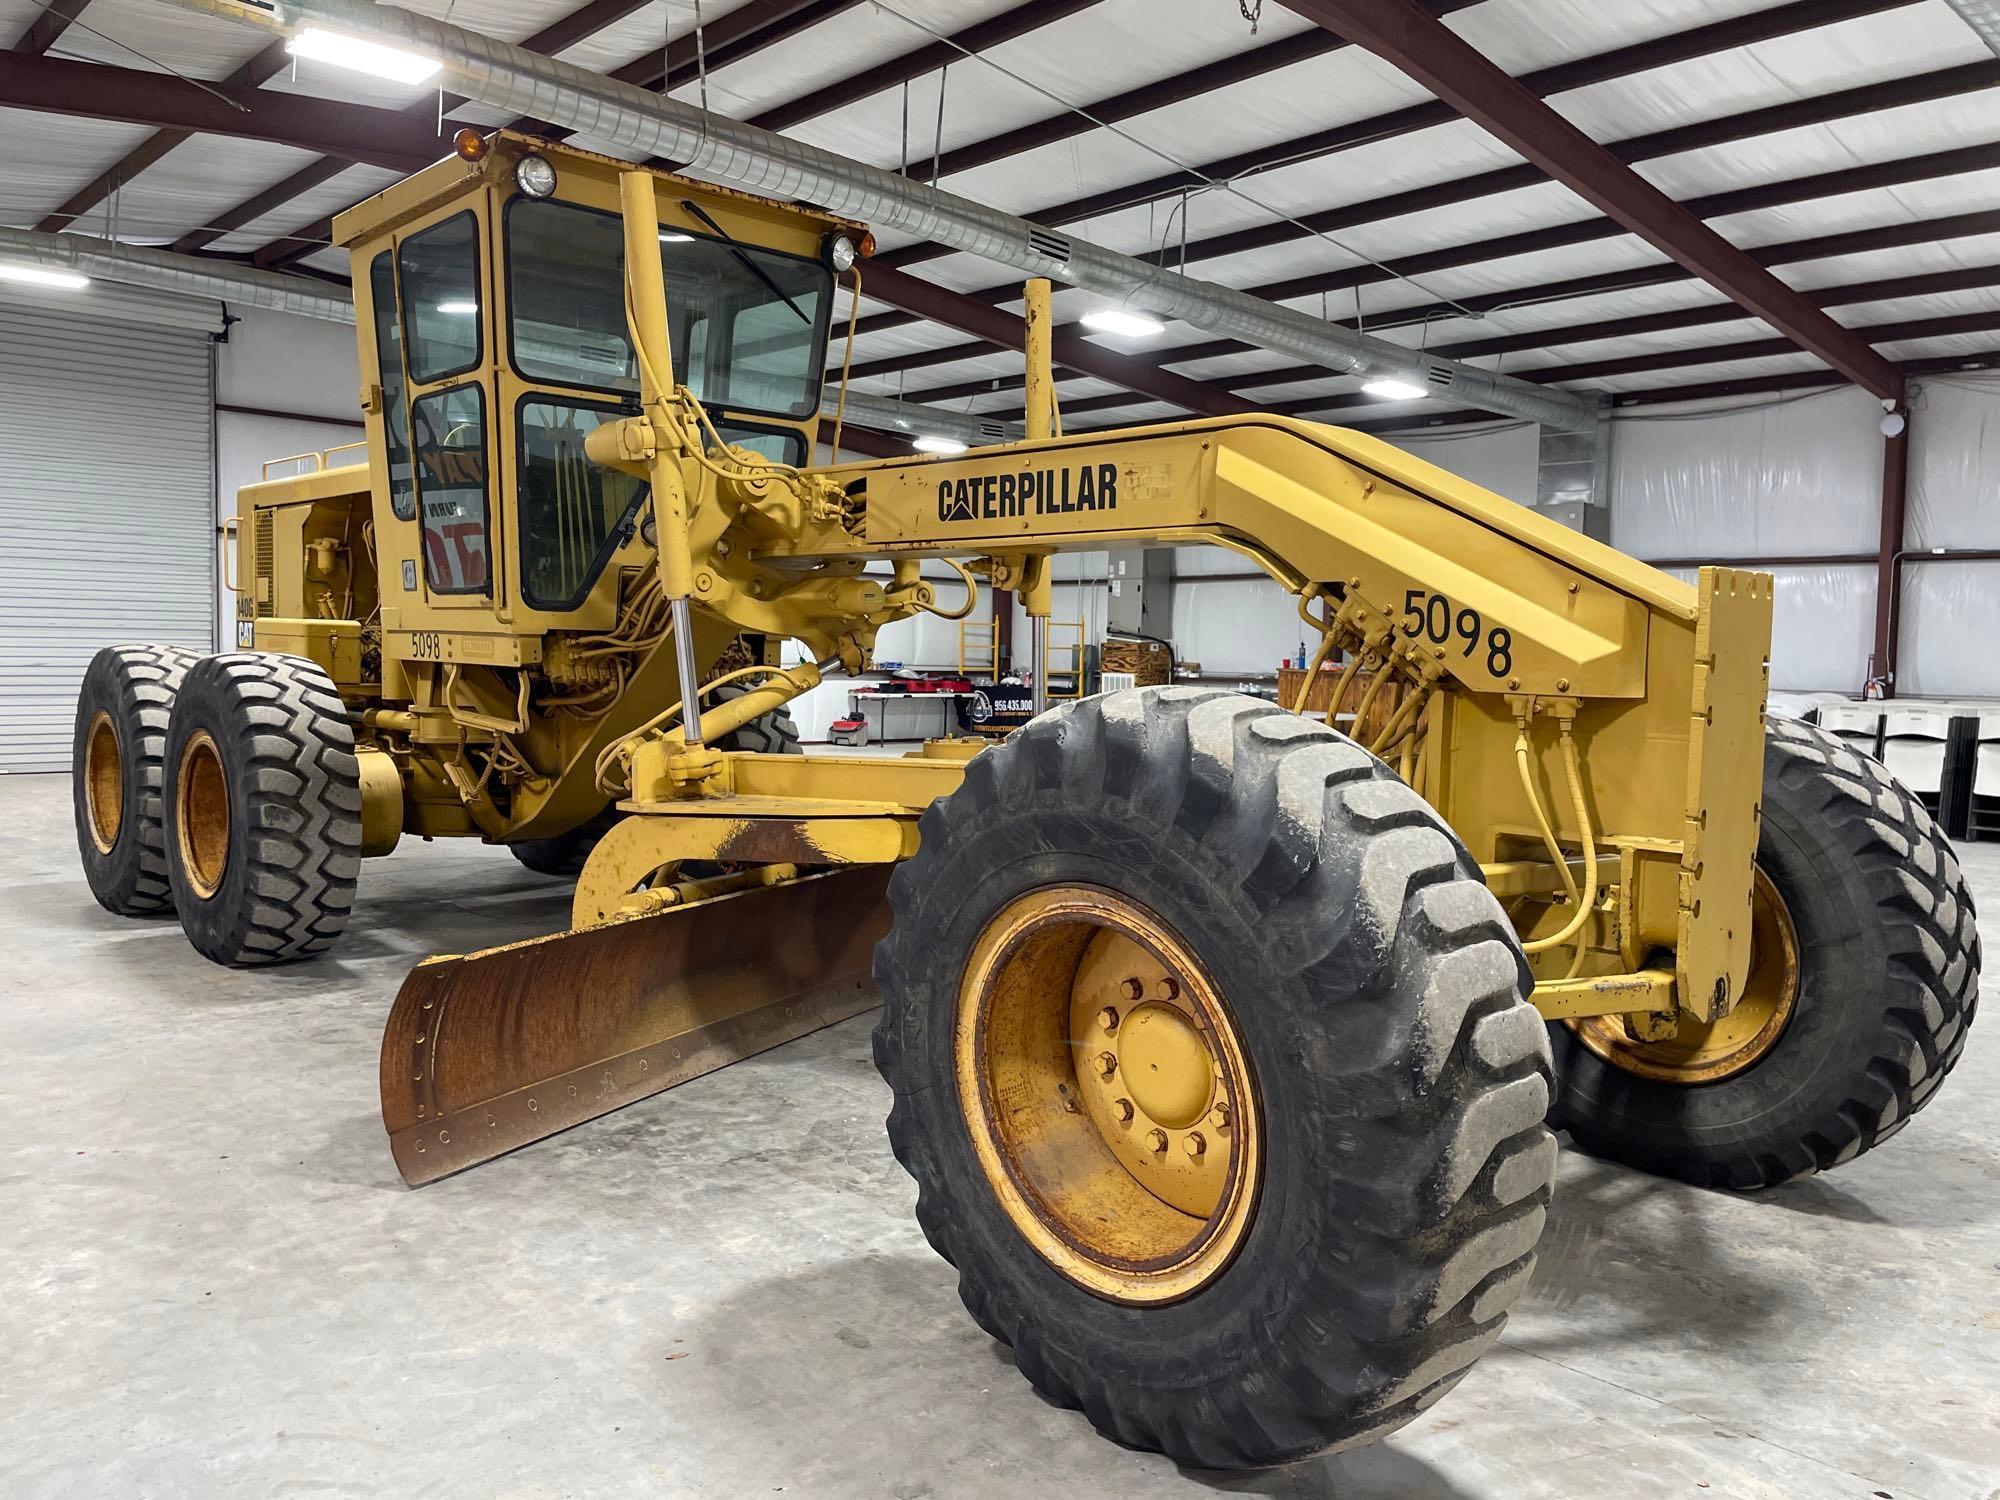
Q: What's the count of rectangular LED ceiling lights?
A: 5